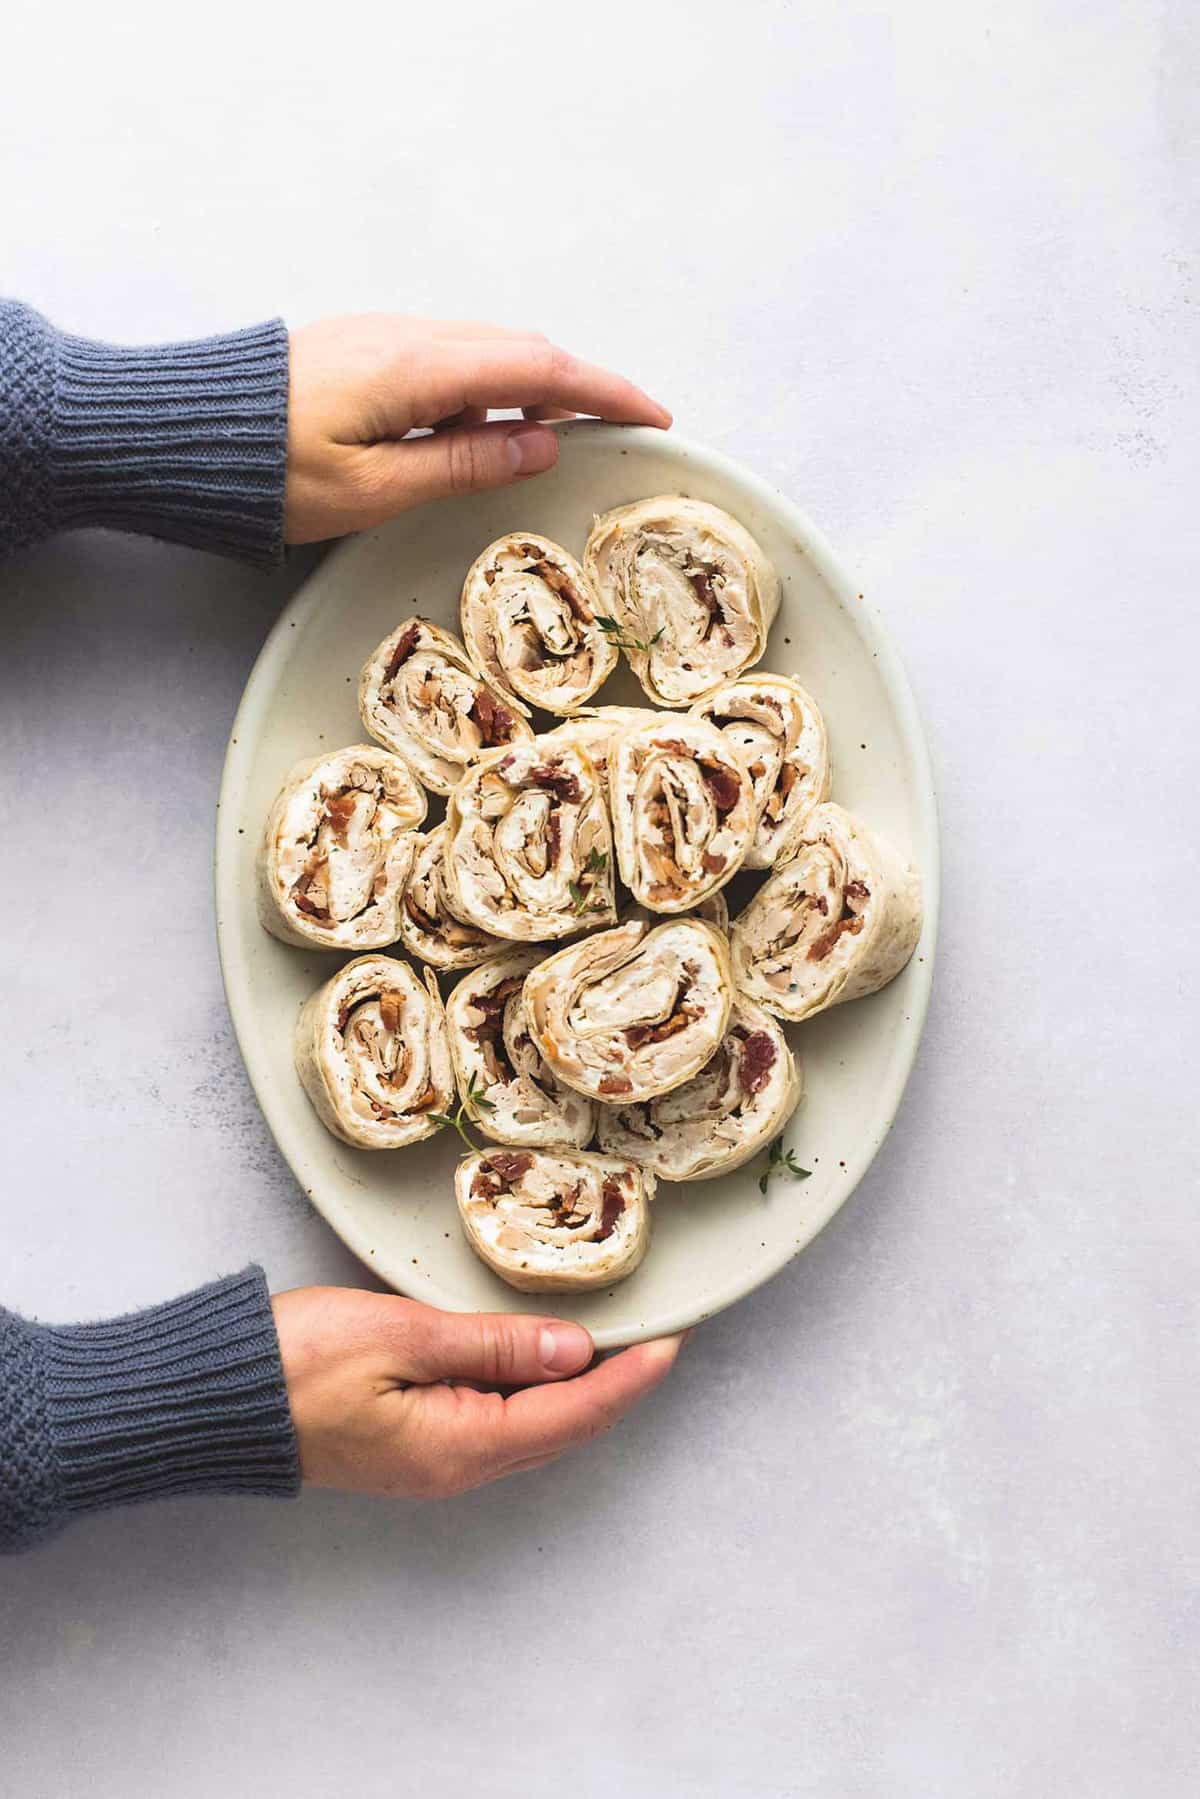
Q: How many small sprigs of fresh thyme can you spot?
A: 4